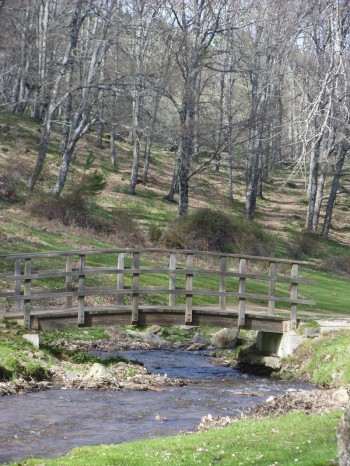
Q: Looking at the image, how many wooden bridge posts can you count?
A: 12